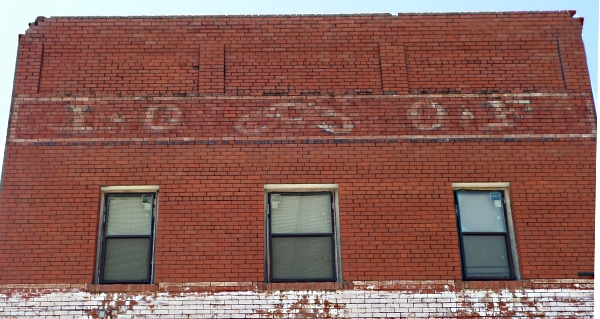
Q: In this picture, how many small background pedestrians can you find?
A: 0